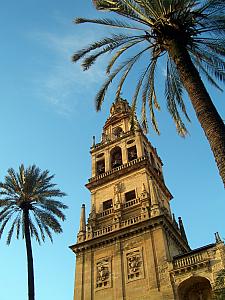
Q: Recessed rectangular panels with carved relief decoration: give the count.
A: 2